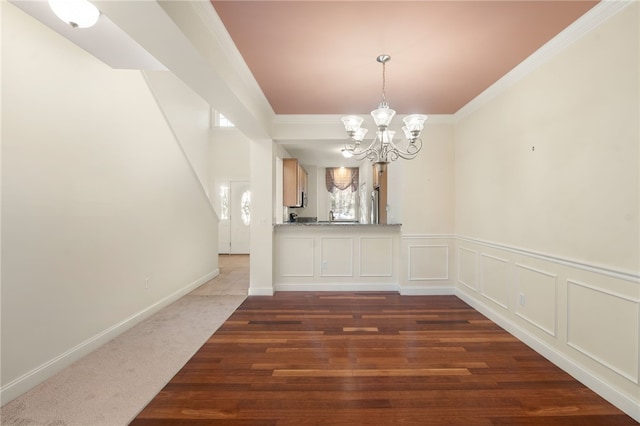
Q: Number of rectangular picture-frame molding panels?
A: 8